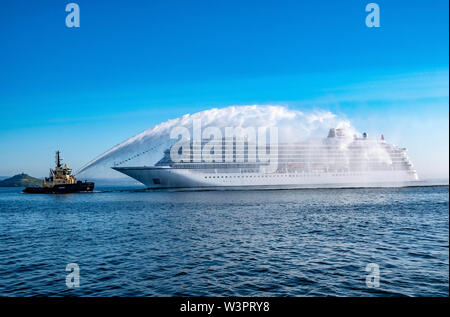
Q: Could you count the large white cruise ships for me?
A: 1